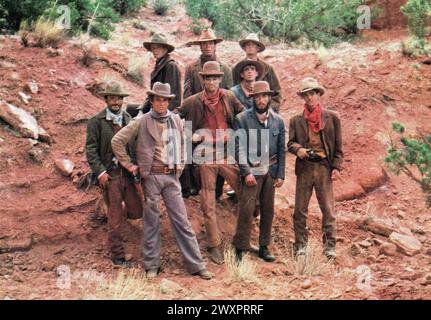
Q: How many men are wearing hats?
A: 9